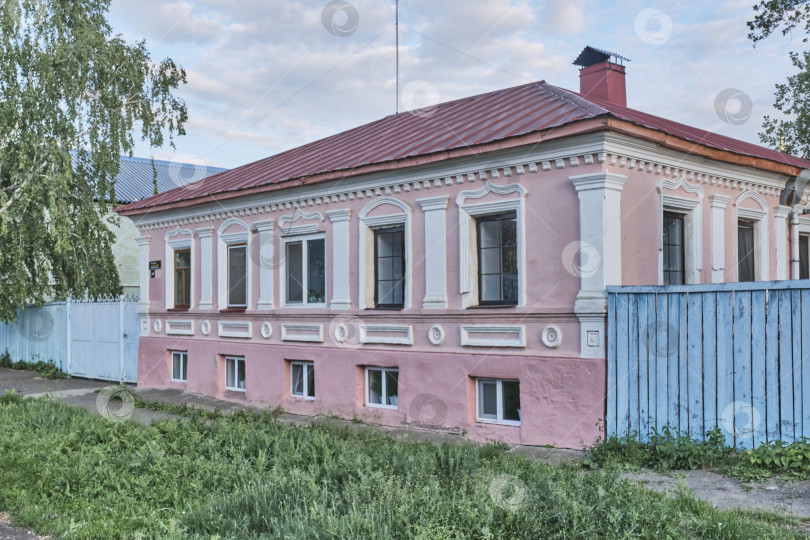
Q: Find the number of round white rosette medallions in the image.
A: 6